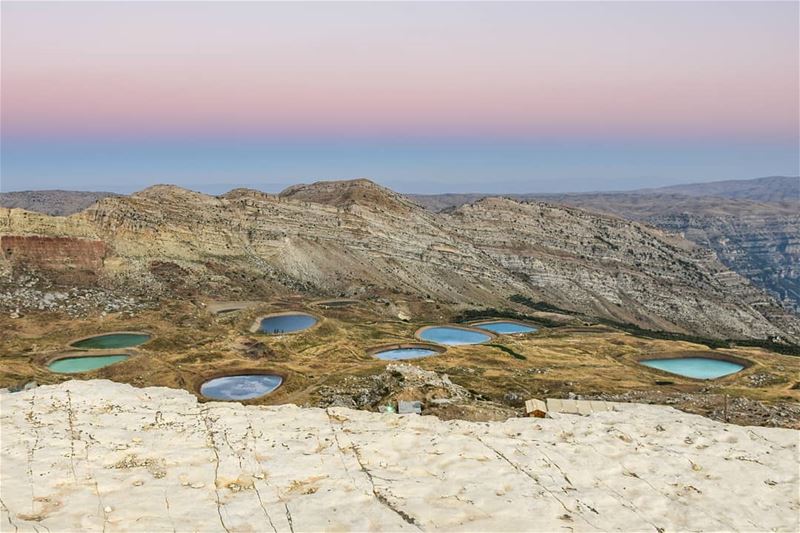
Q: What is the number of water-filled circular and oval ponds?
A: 8